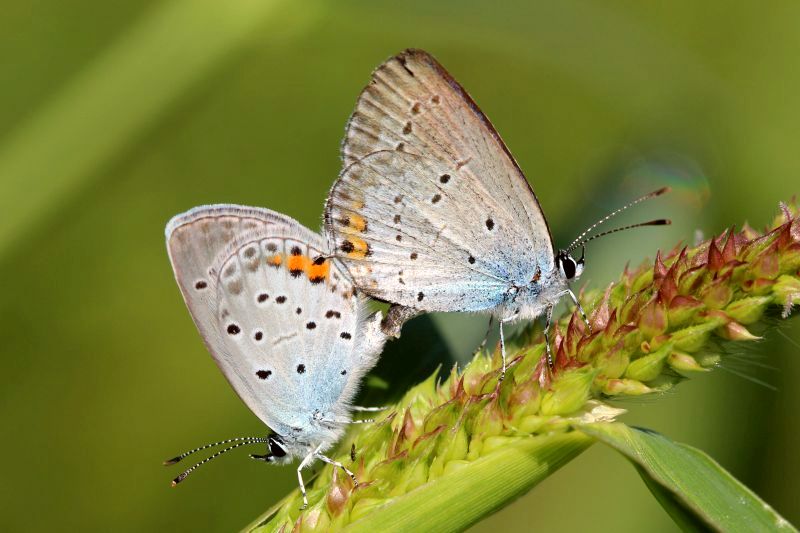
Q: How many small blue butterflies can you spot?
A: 2